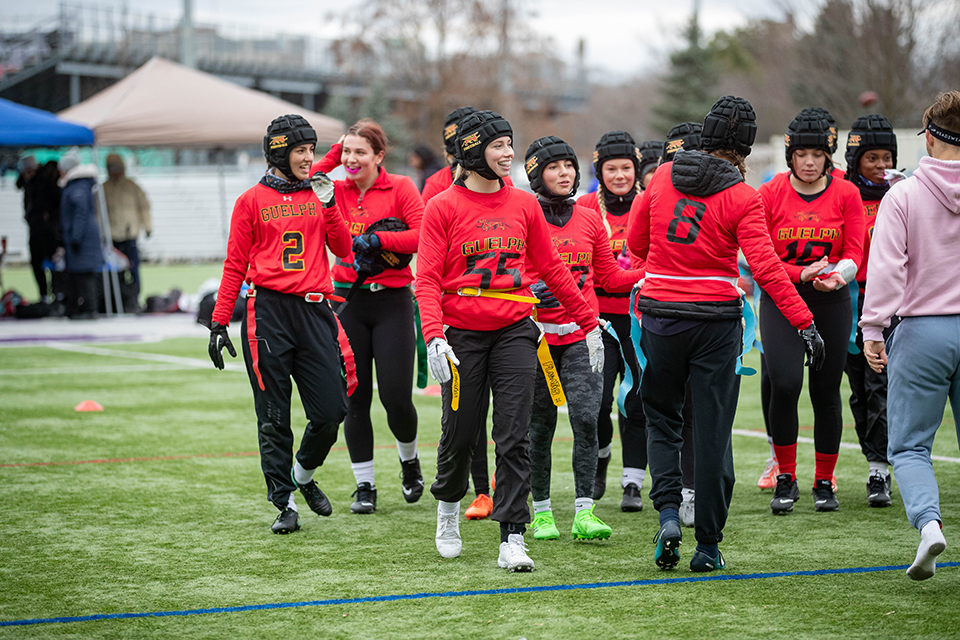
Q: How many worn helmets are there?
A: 11